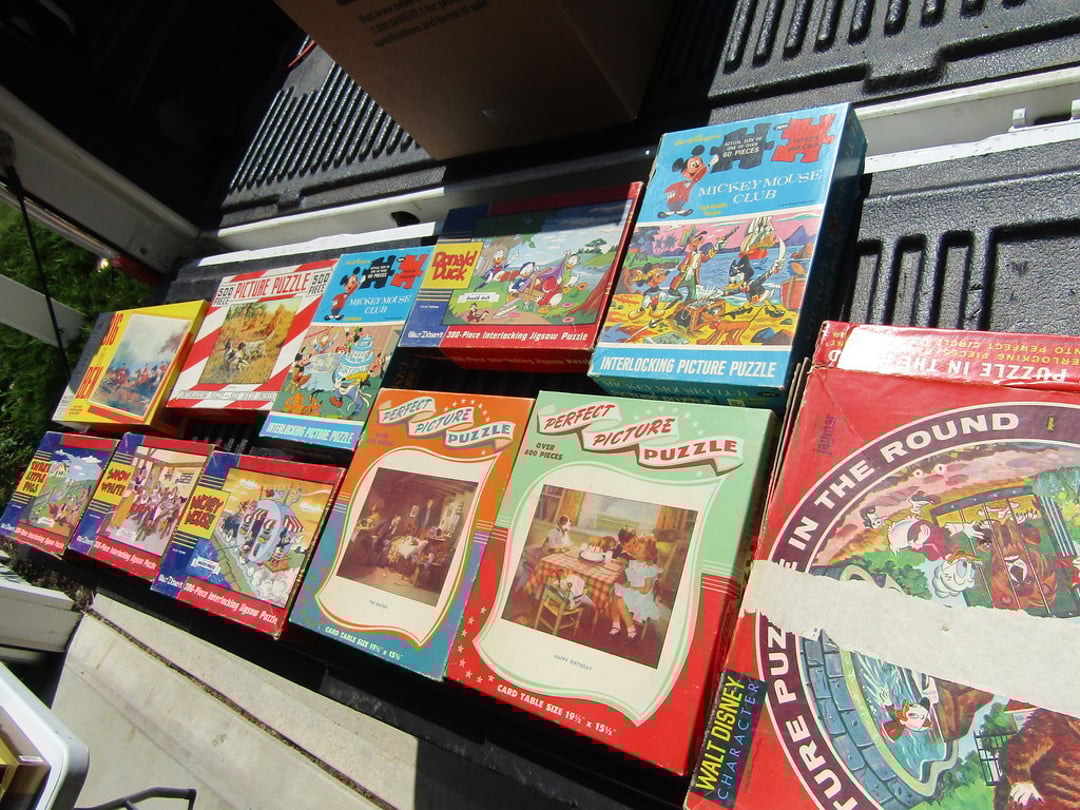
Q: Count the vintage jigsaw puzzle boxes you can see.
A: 11